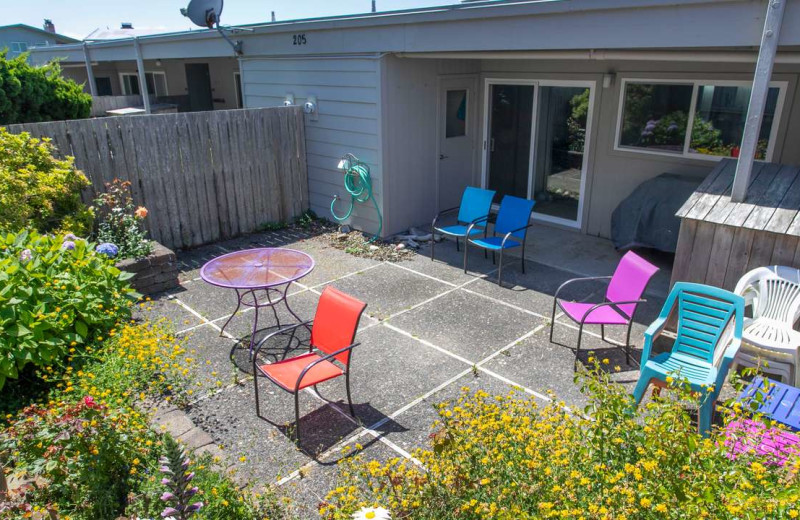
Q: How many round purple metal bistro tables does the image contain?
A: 1